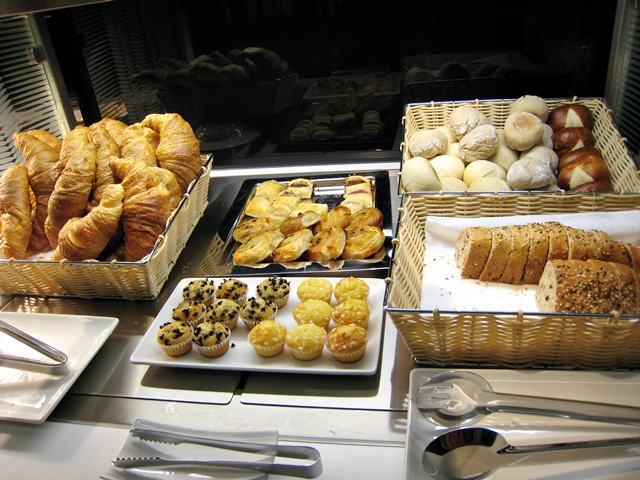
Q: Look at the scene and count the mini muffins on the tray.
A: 15